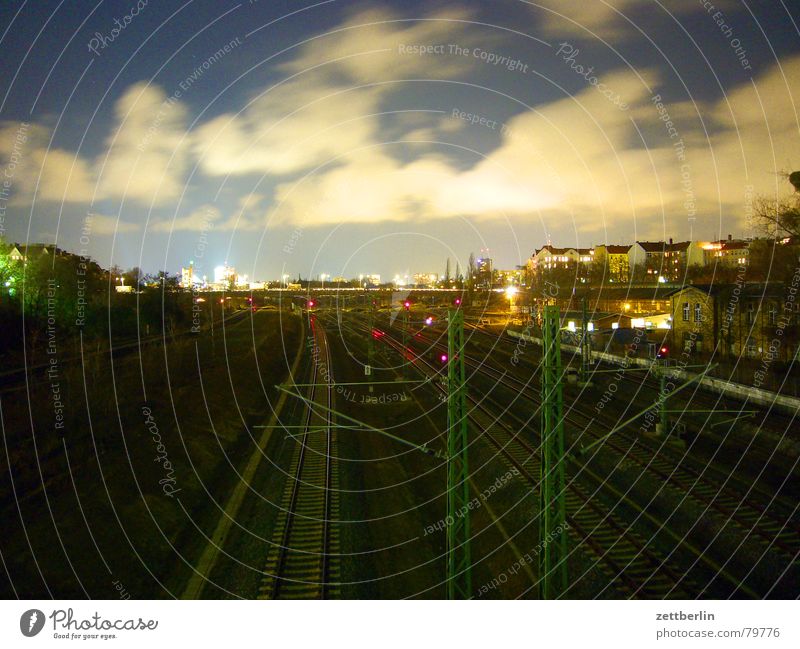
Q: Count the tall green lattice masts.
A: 2